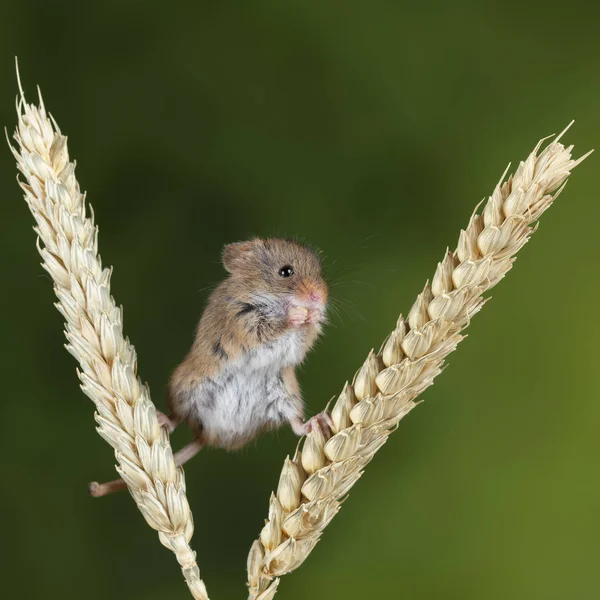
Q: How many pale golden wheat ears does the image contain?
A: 2